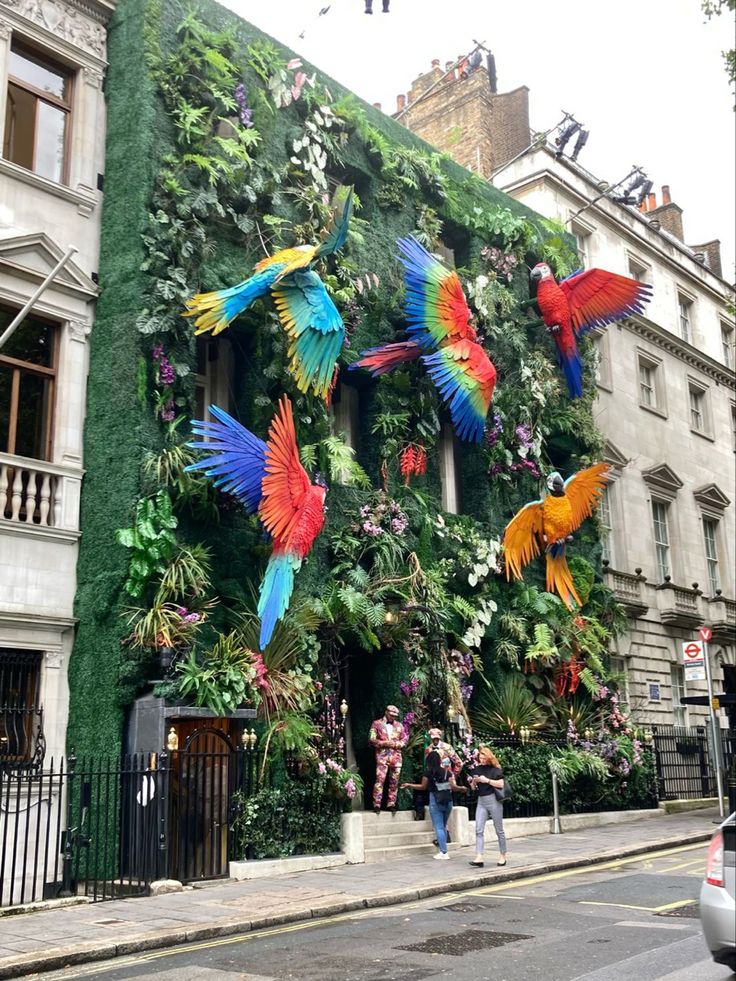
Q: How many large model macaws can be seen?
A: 5